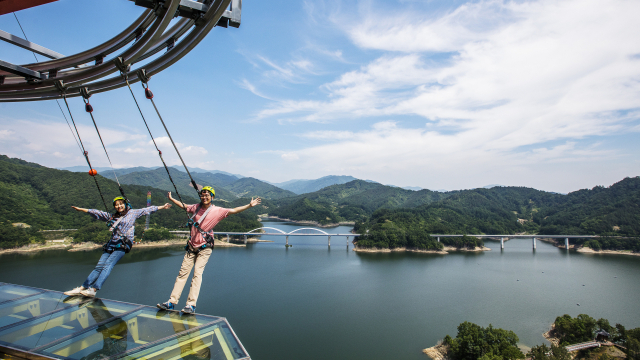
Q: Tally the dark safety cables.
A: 4